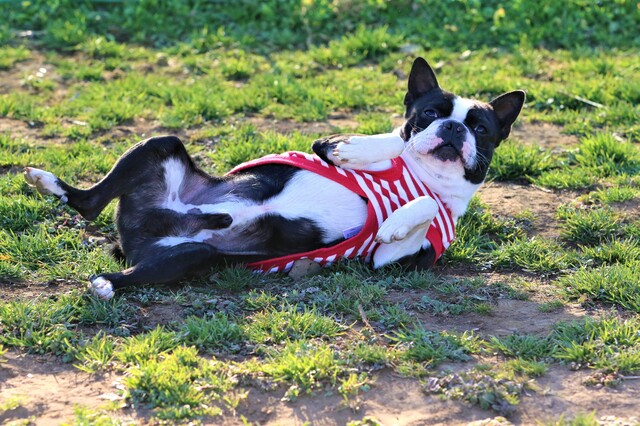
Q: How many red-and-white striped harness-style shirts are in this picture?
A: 1